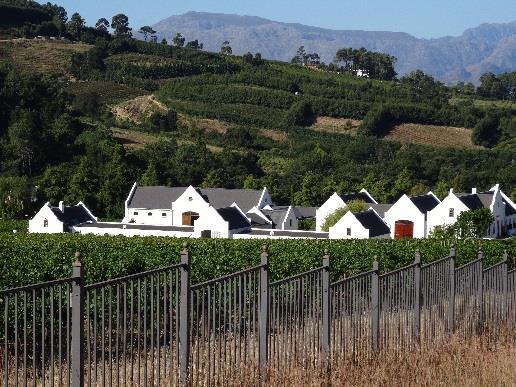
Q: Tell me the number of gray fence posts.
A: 9